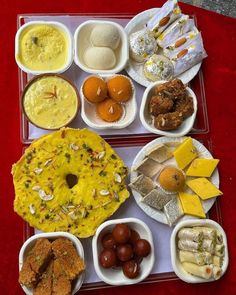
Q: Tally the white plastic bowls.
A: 7